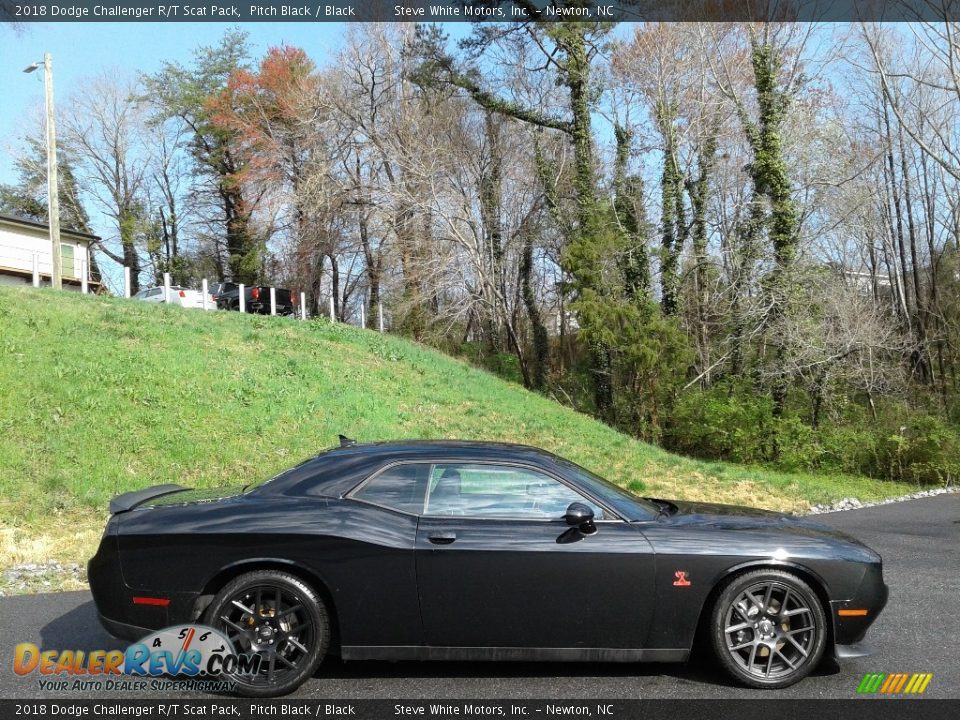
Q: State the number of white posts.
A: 11